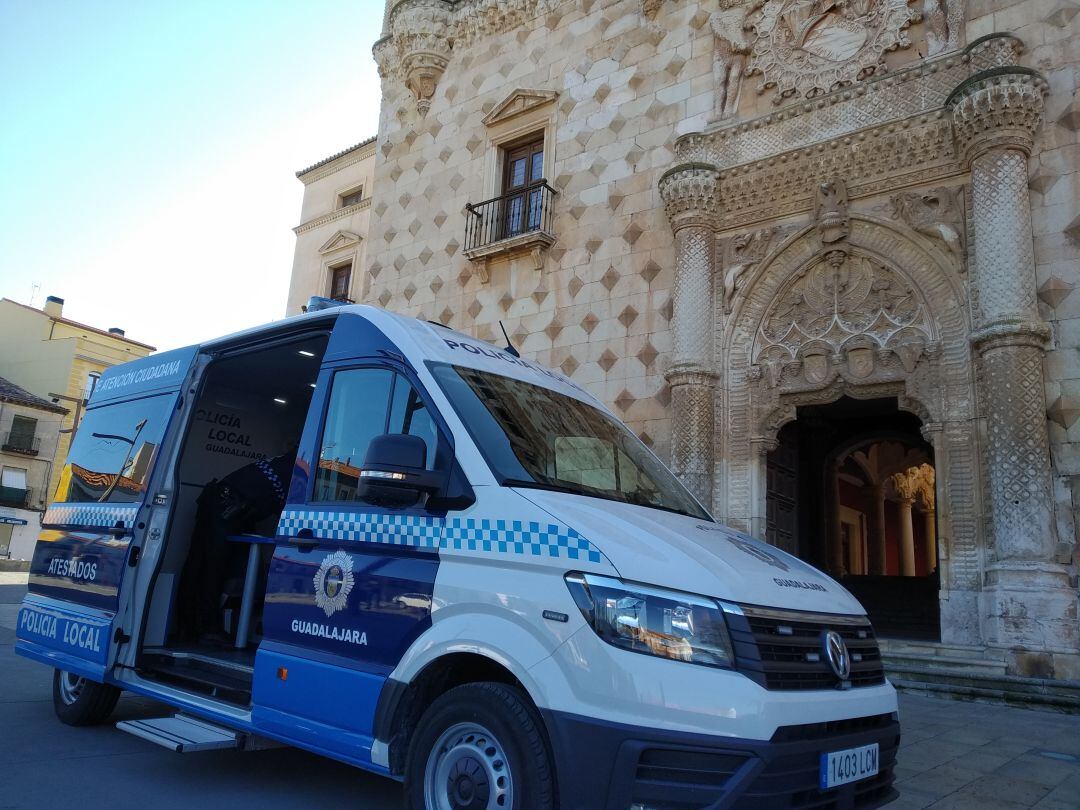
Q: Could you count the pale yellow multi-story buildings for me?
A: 1